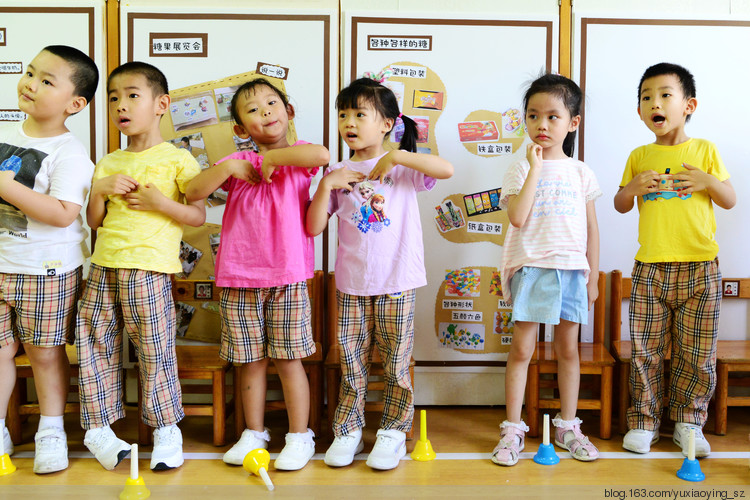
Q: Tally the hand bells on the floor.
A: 6